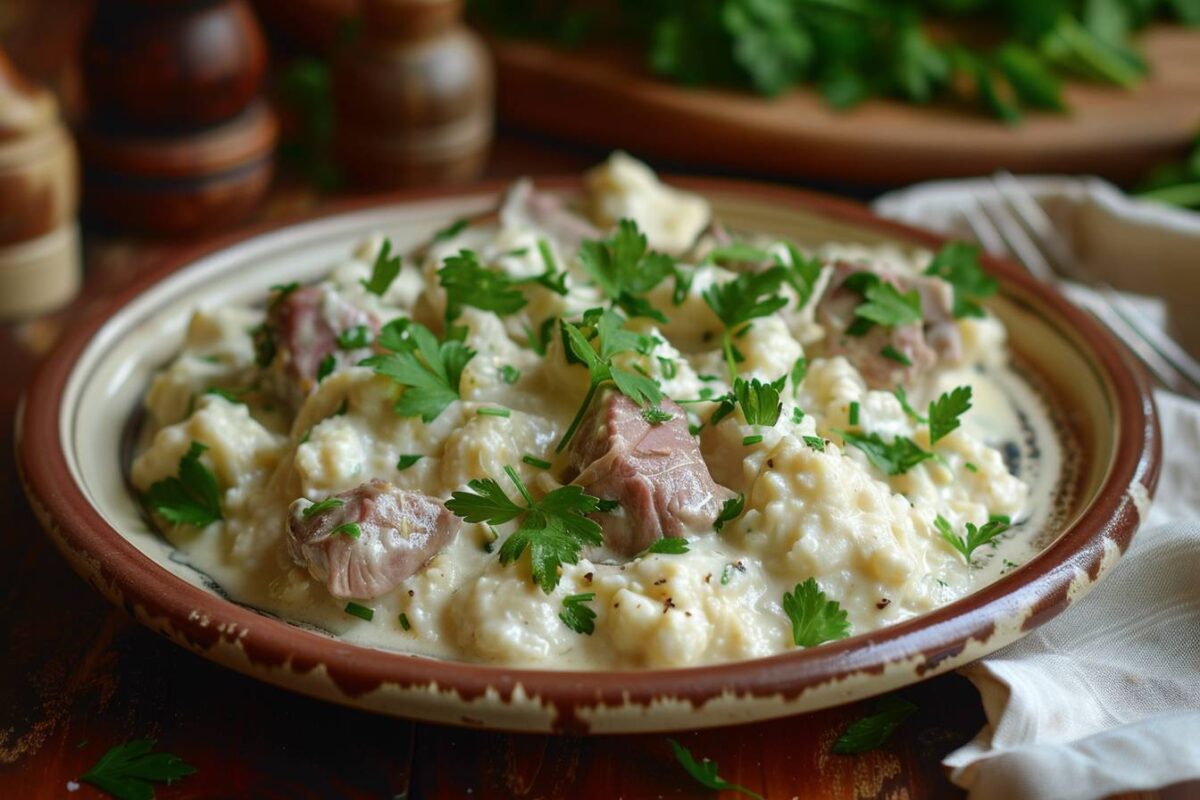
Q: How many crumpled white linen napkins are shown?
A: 1